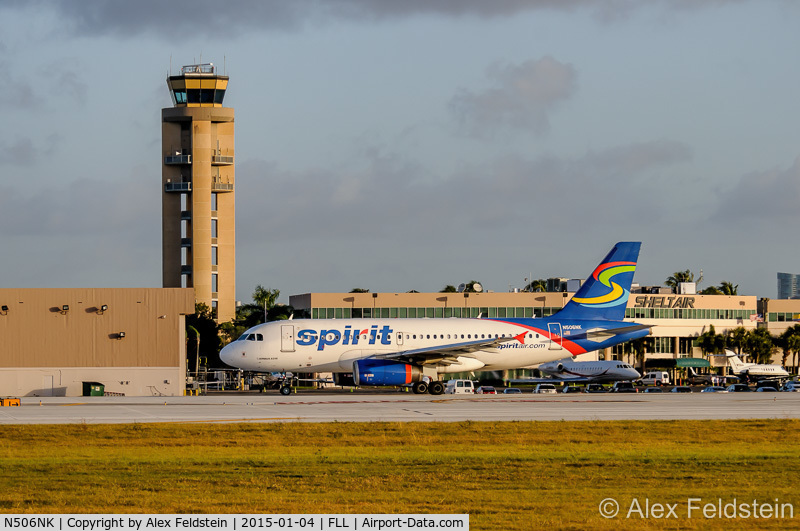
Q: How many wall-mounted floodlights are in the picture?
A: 4